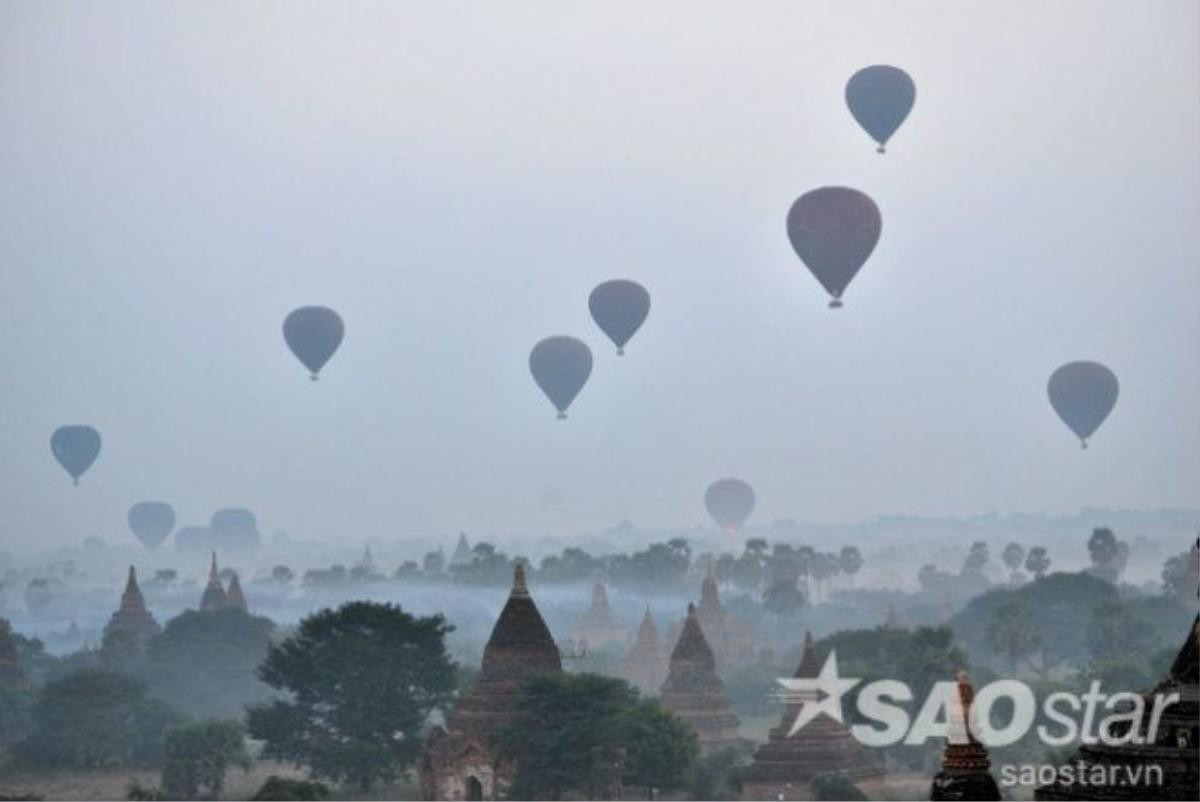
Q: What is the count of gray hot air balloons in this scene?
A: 11